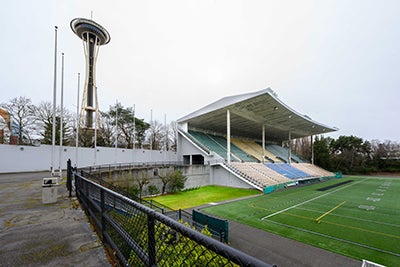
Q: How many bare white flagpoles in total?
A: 8